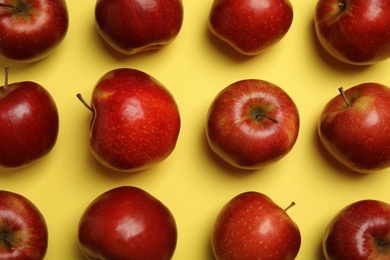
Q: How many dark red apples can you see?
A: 12